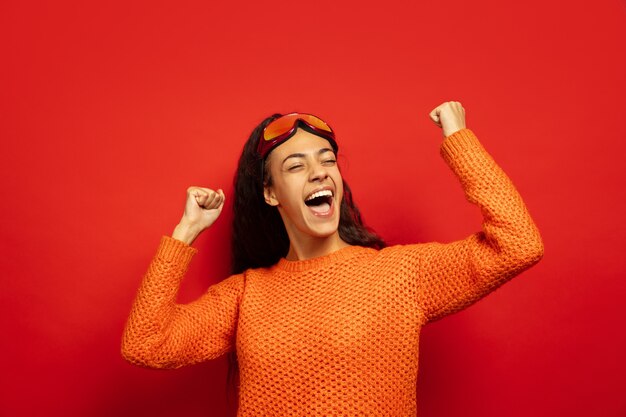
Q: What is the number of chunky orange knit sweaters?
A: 1